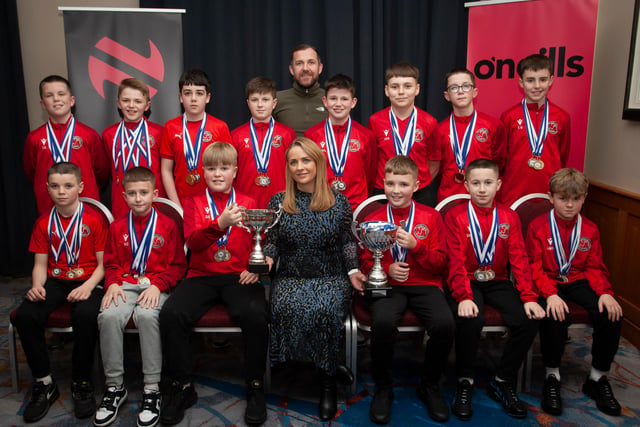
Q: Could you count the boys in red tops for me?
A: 14